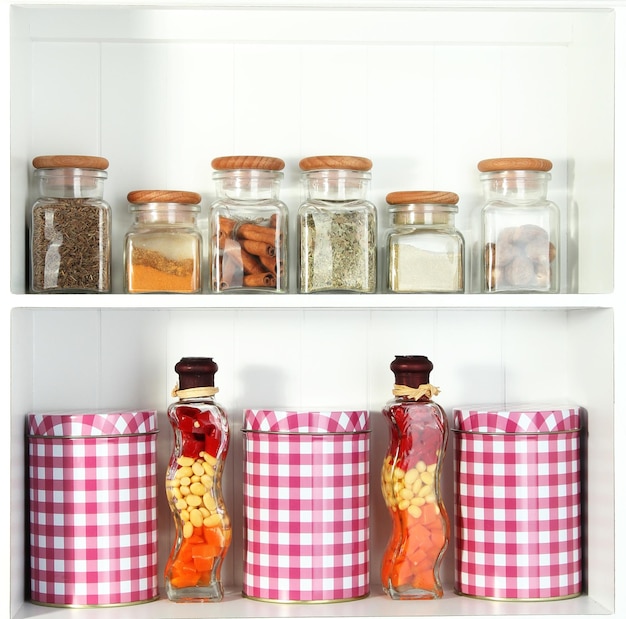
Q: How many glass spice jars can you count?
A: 6